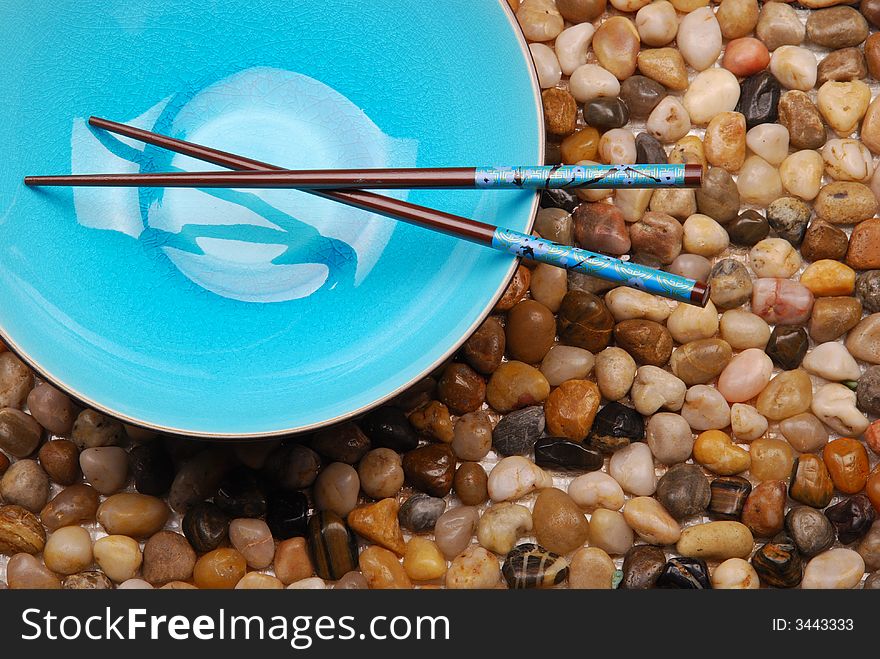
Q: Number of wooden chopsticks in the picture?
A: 2